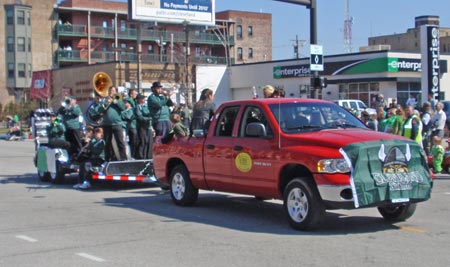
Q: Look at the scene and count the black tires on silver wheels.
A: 2